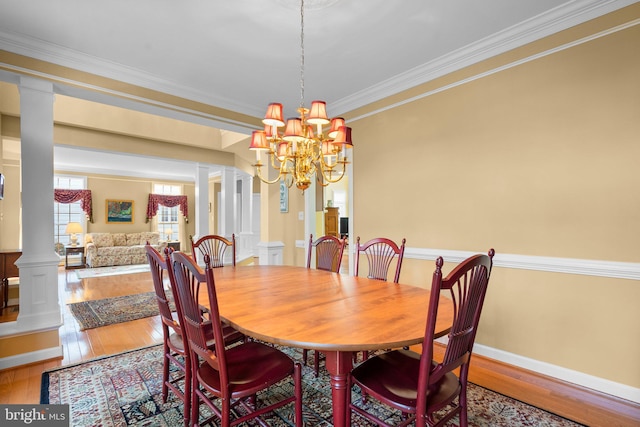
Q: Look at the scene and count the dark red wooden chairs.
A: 6